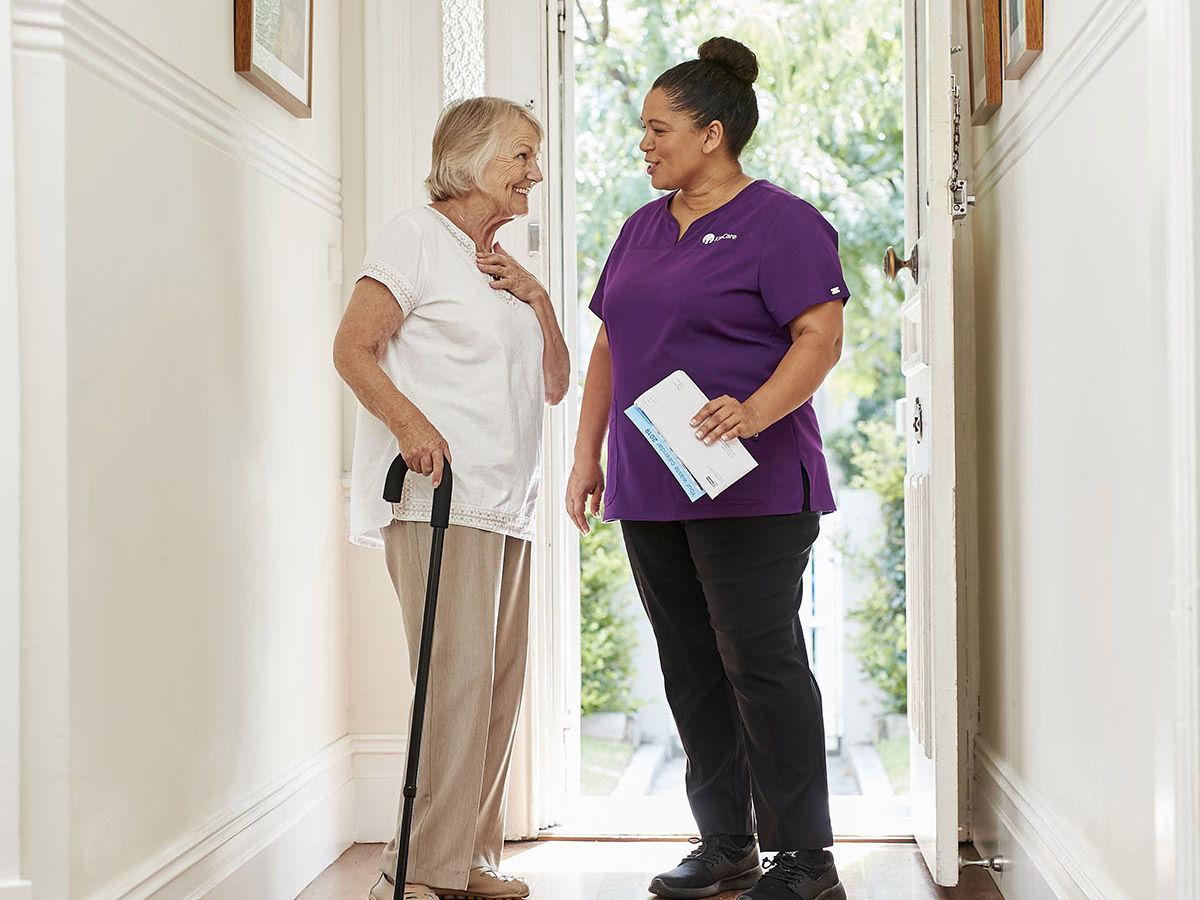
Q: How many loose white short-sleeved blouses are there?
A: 1